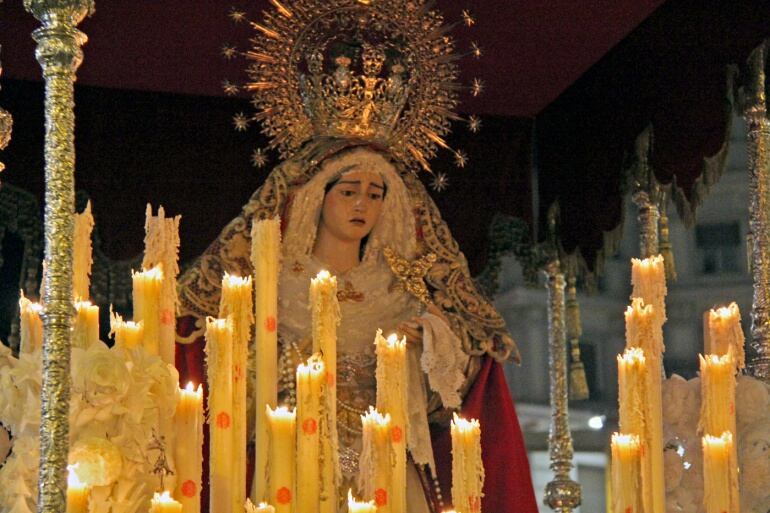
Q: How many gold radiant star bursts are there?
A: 11